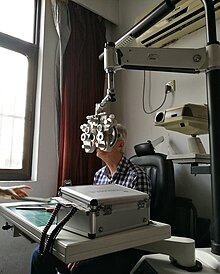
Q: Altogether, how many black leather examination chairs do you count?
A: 1